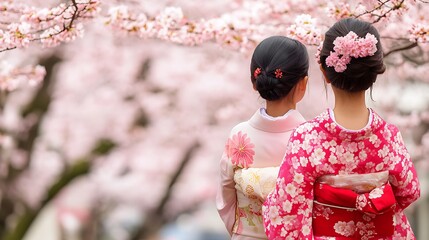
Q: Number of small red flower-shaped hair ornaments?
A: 2